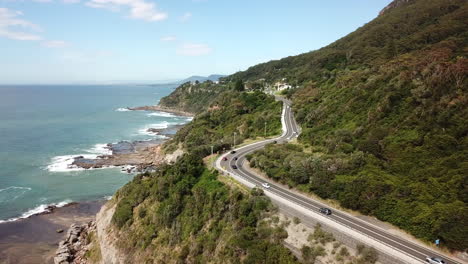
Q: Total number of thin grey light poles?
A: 3